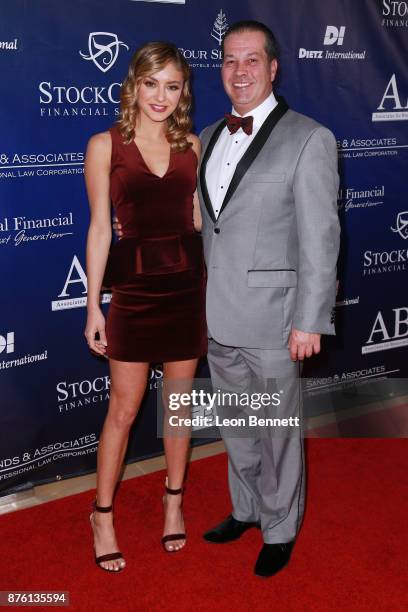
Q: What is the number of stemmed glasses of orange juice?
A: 0